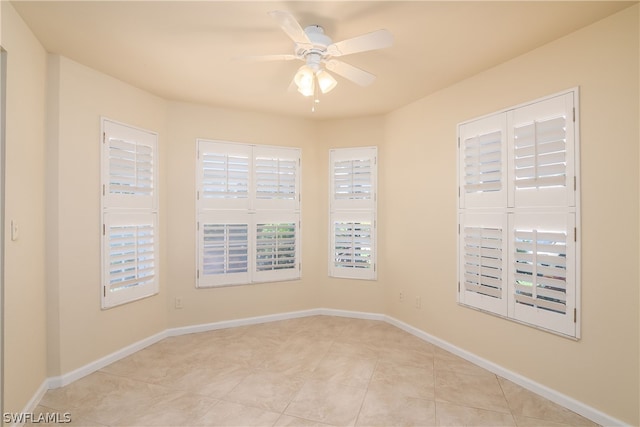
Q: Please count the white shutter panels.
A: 12